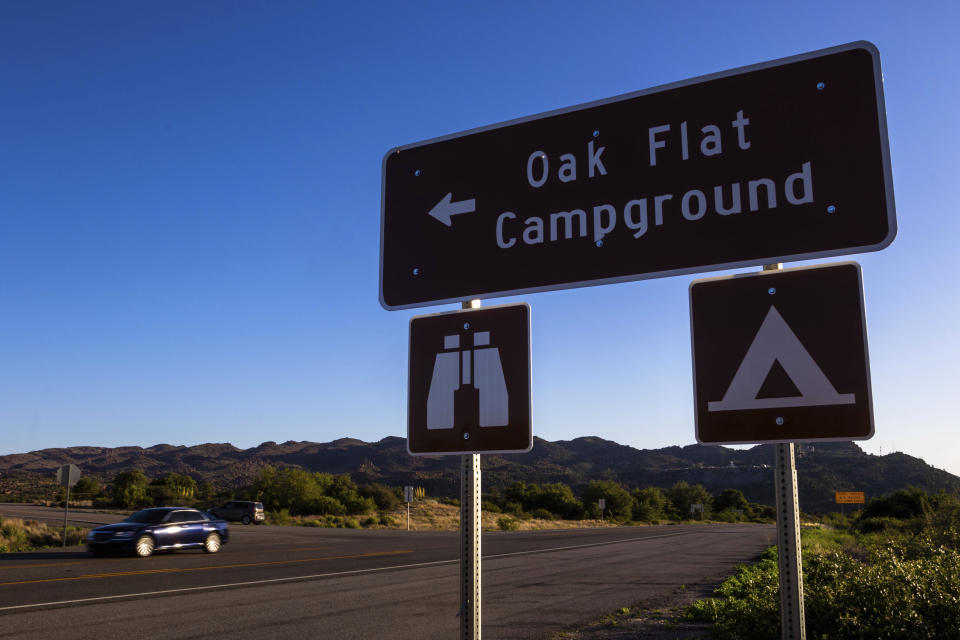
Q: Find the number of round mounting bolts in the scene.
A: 10